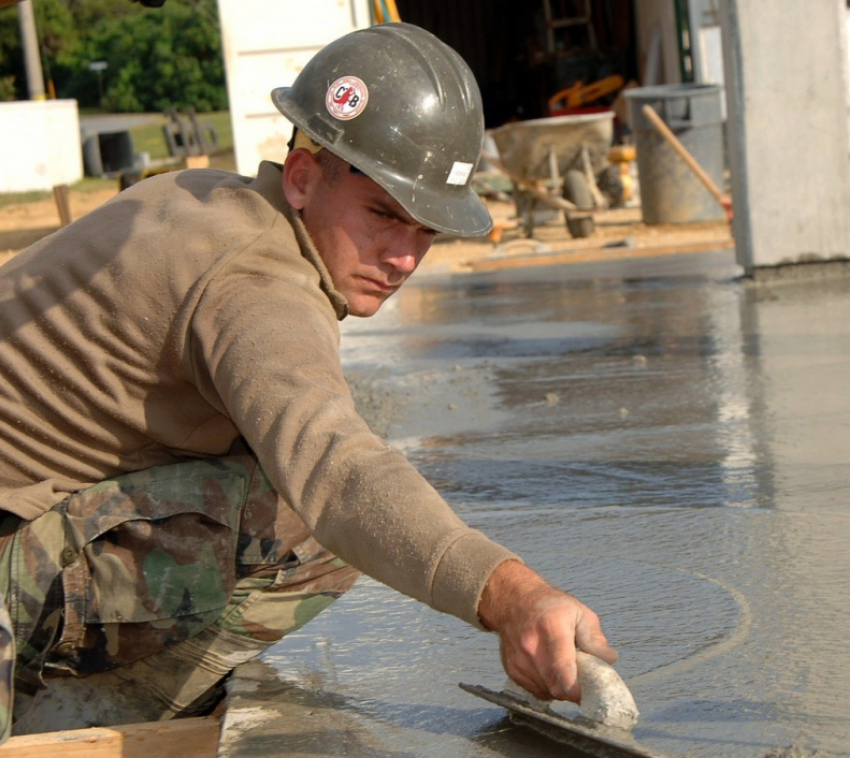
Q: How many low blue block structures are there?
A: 0